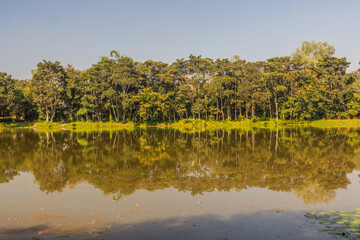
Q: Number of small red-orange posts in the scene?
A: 4